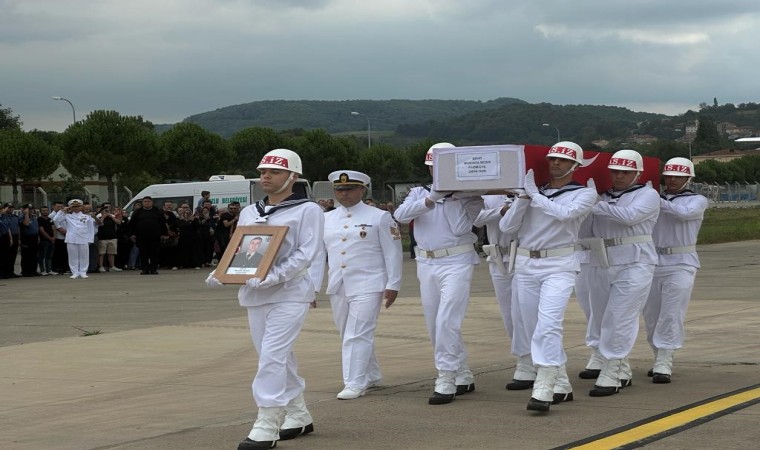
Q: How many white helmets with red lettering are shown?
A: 5